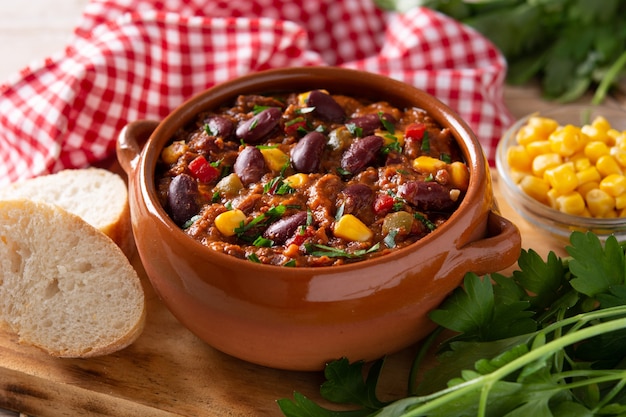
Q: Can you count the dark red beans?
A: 11